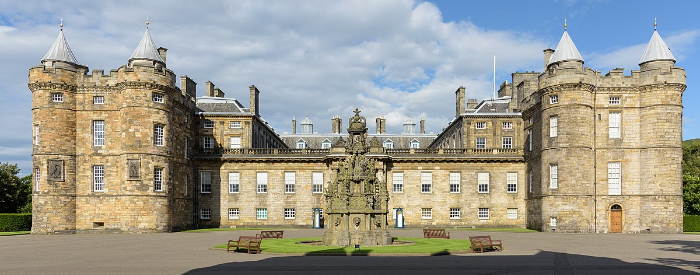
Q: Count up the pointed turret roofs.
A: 4